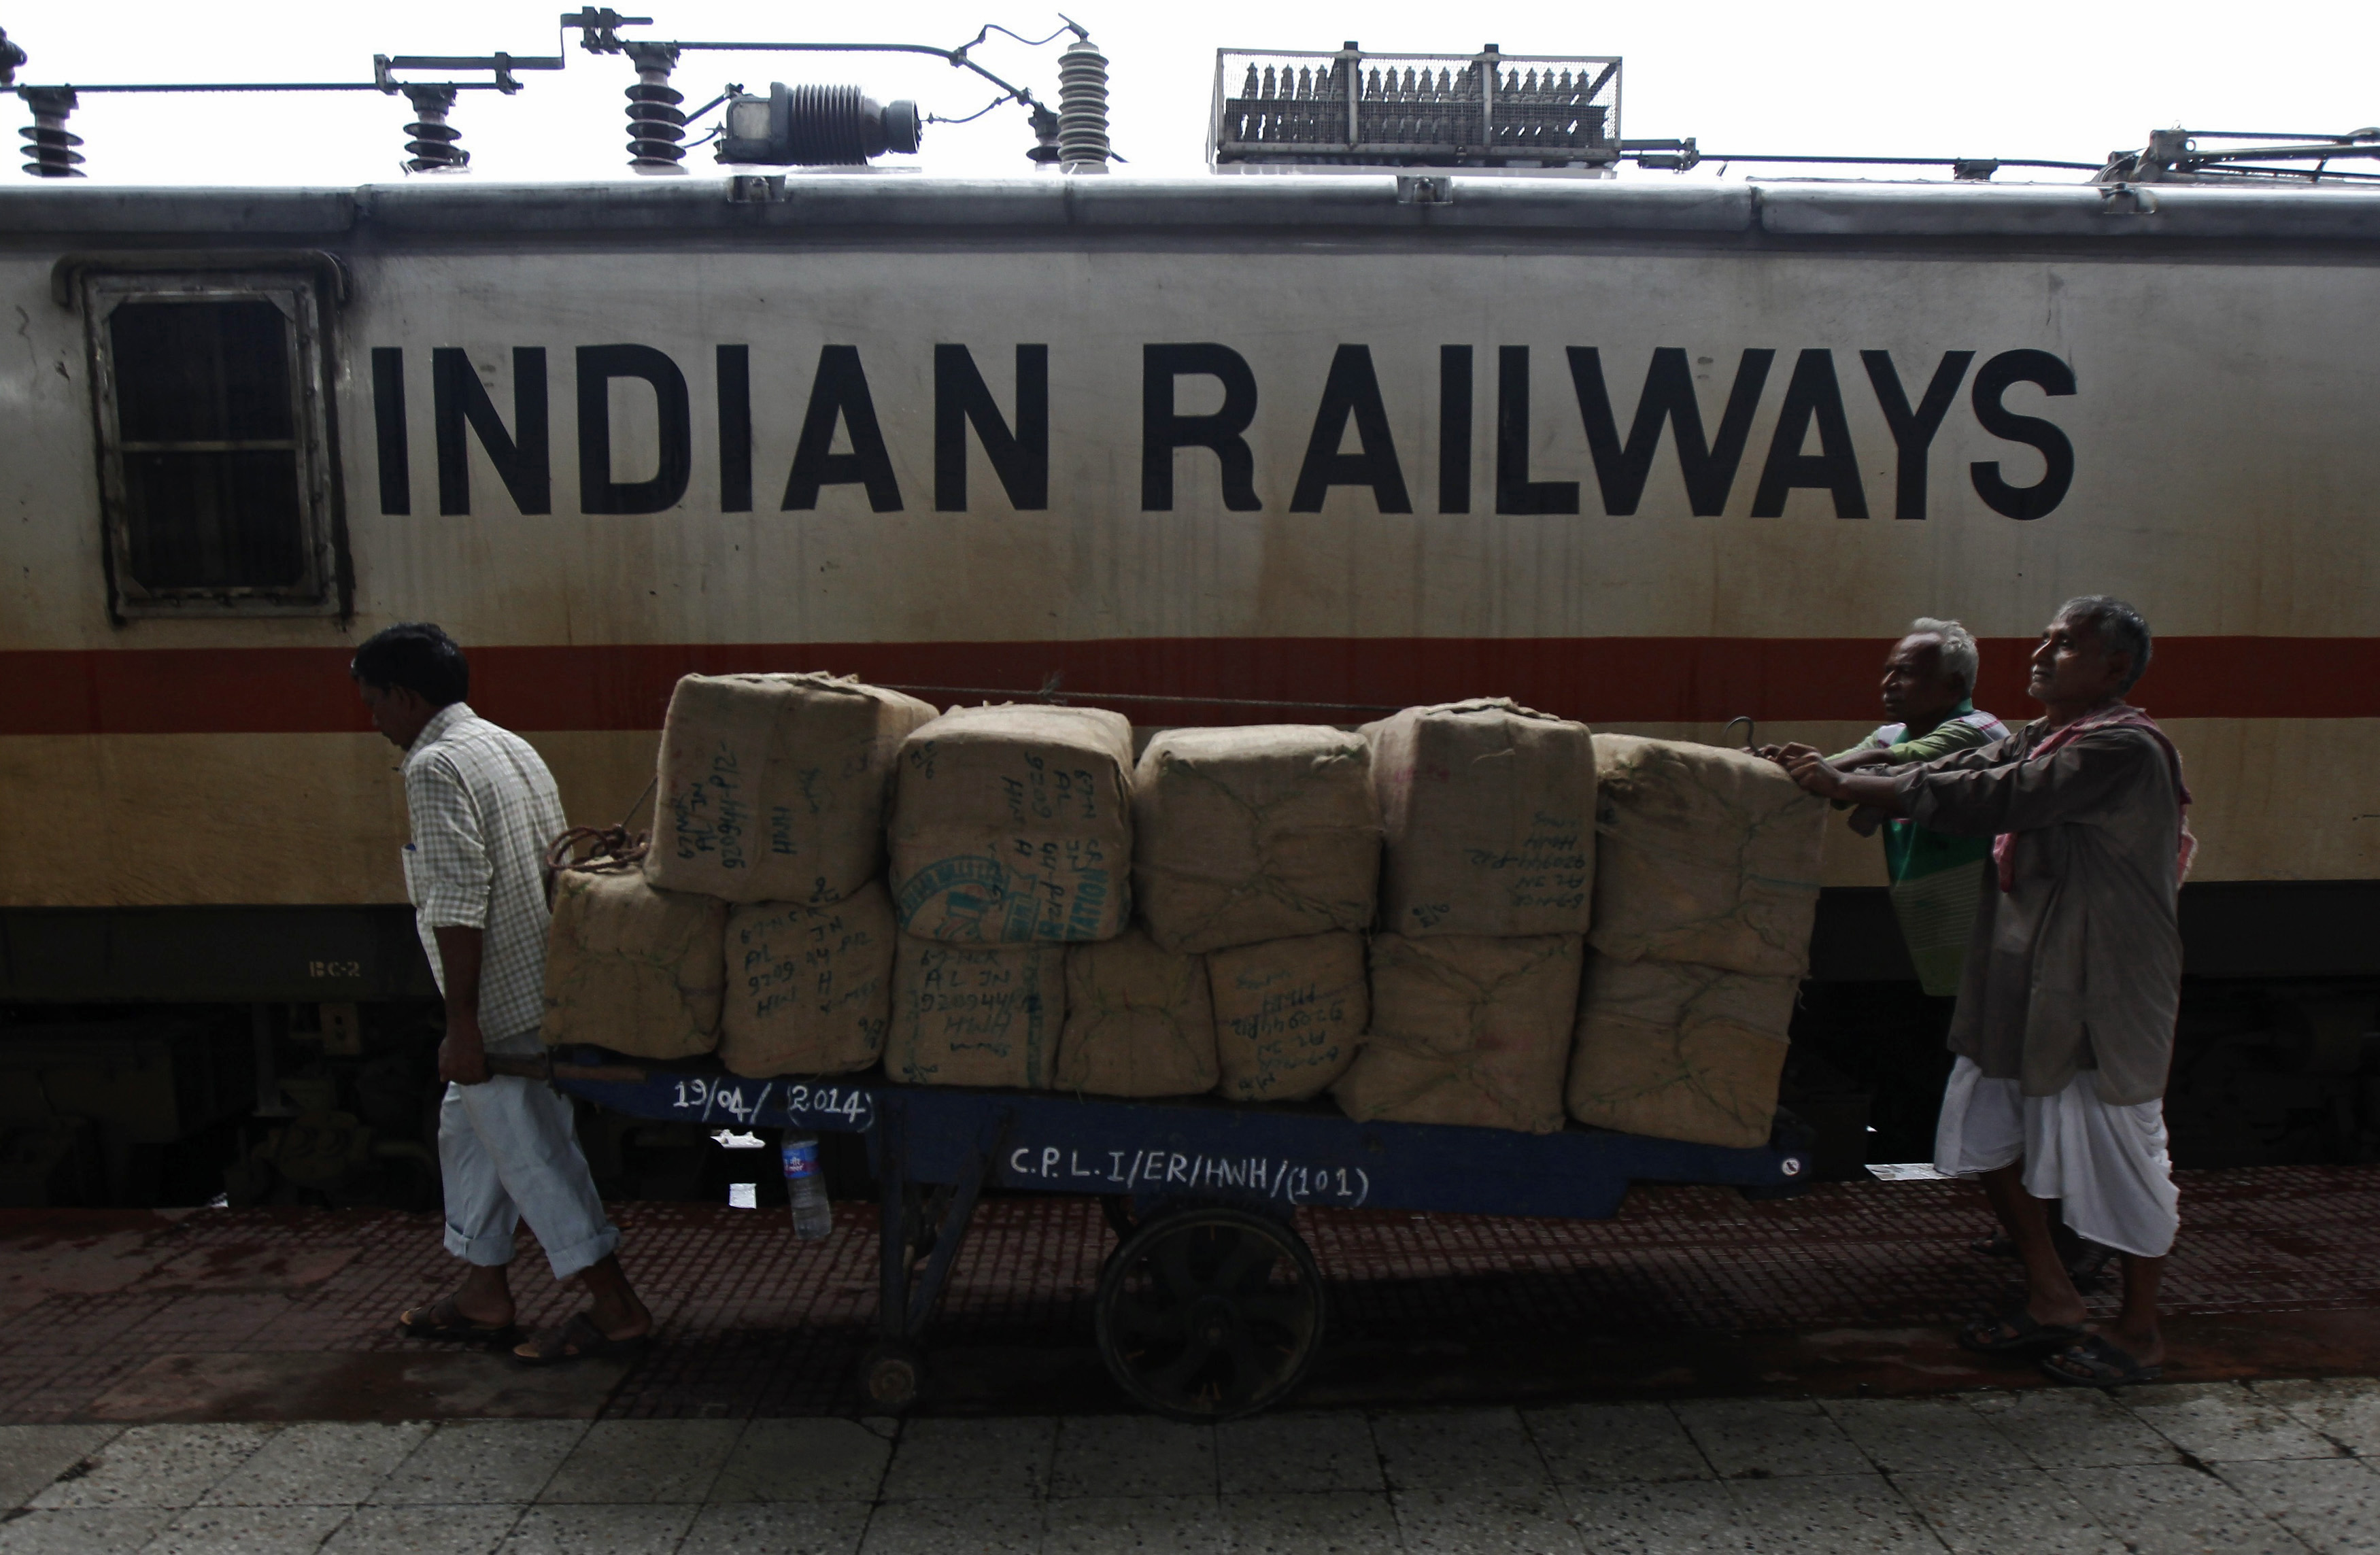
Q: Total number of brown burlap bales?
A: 12